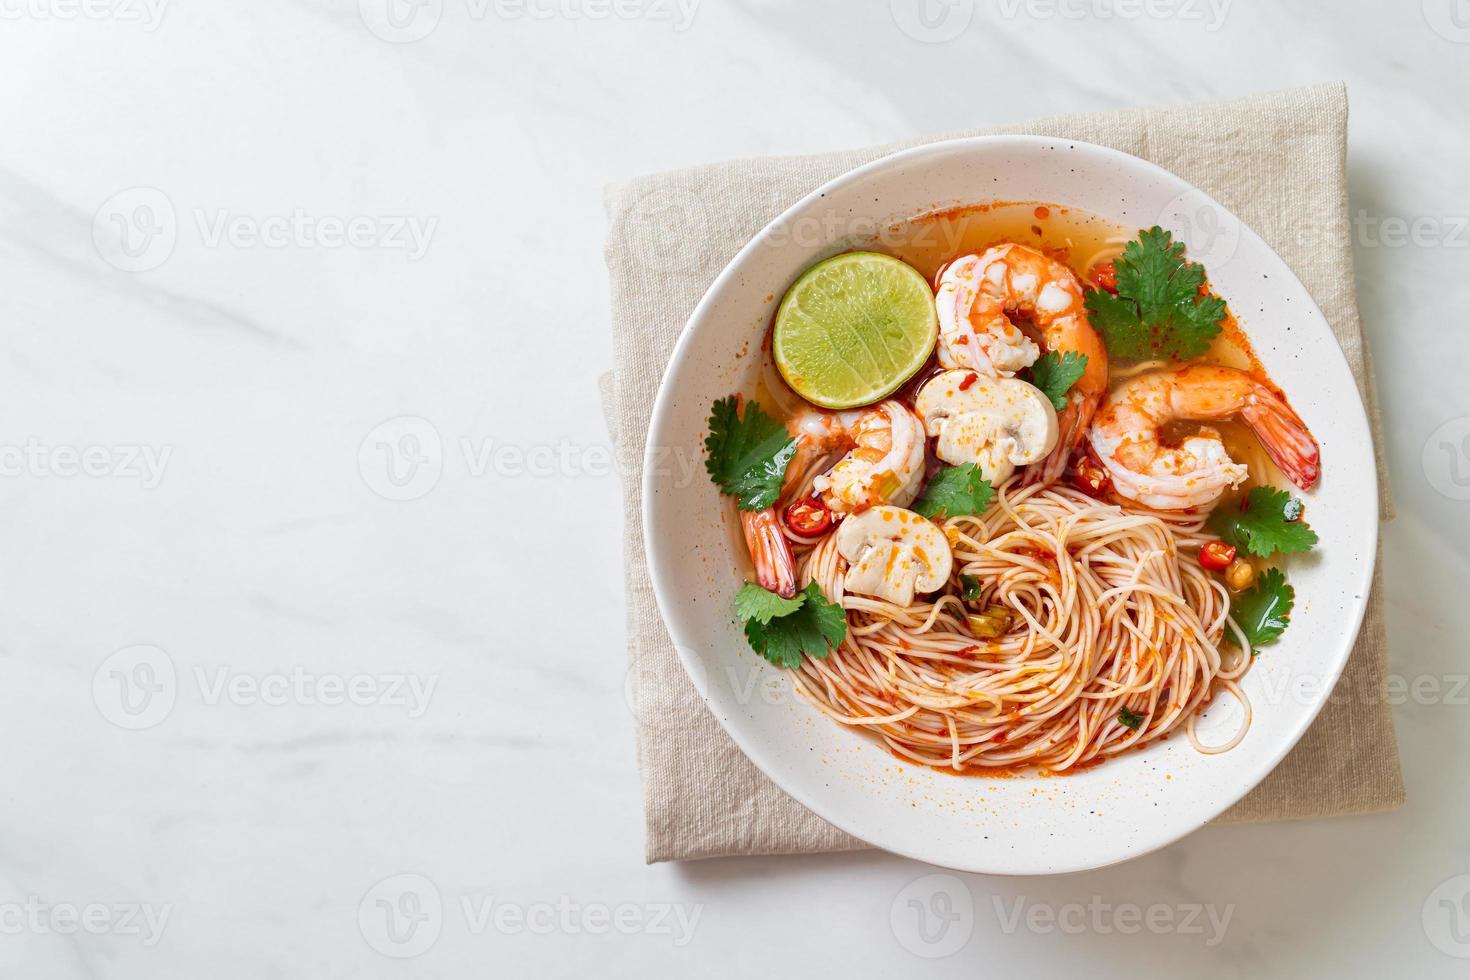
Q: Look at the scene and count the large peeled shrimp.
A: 3